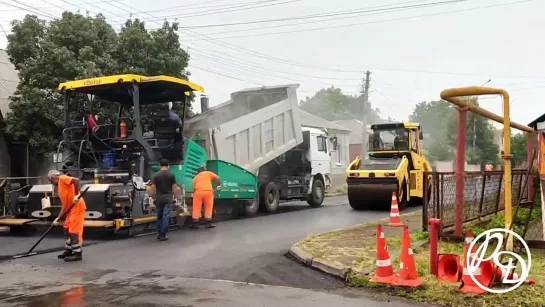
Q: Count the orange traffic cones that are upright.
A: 4